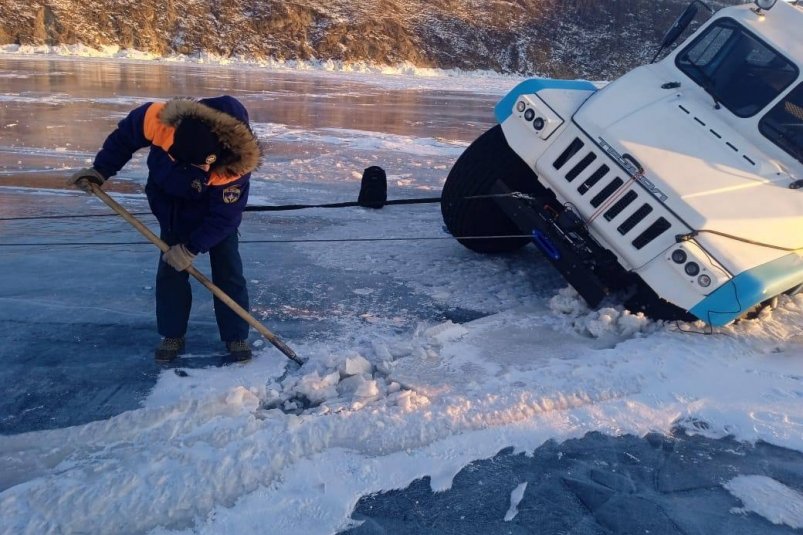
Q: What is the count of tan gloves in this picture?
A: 2